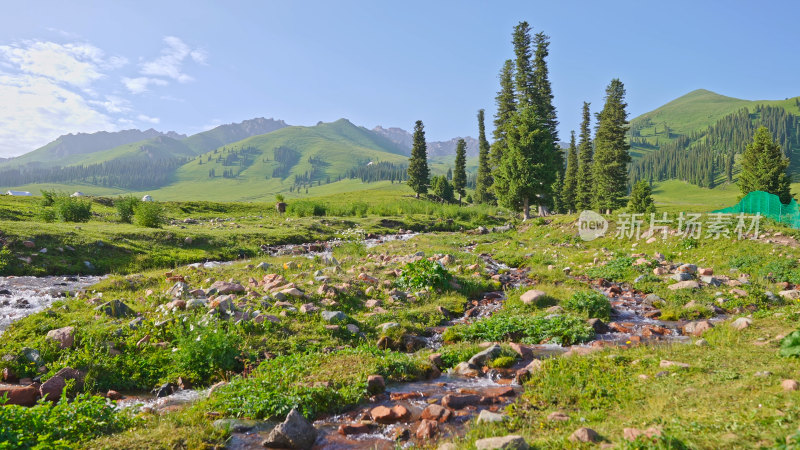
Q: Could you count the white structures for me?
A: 3